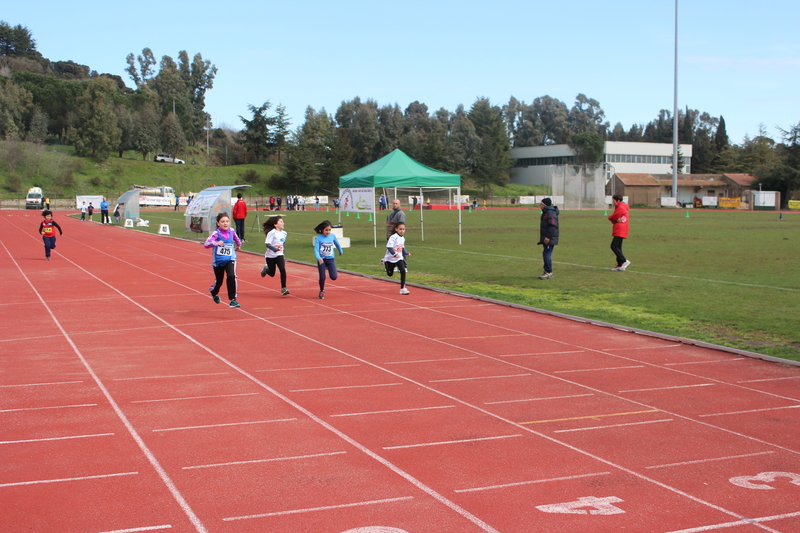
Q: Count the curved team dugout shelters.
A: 2